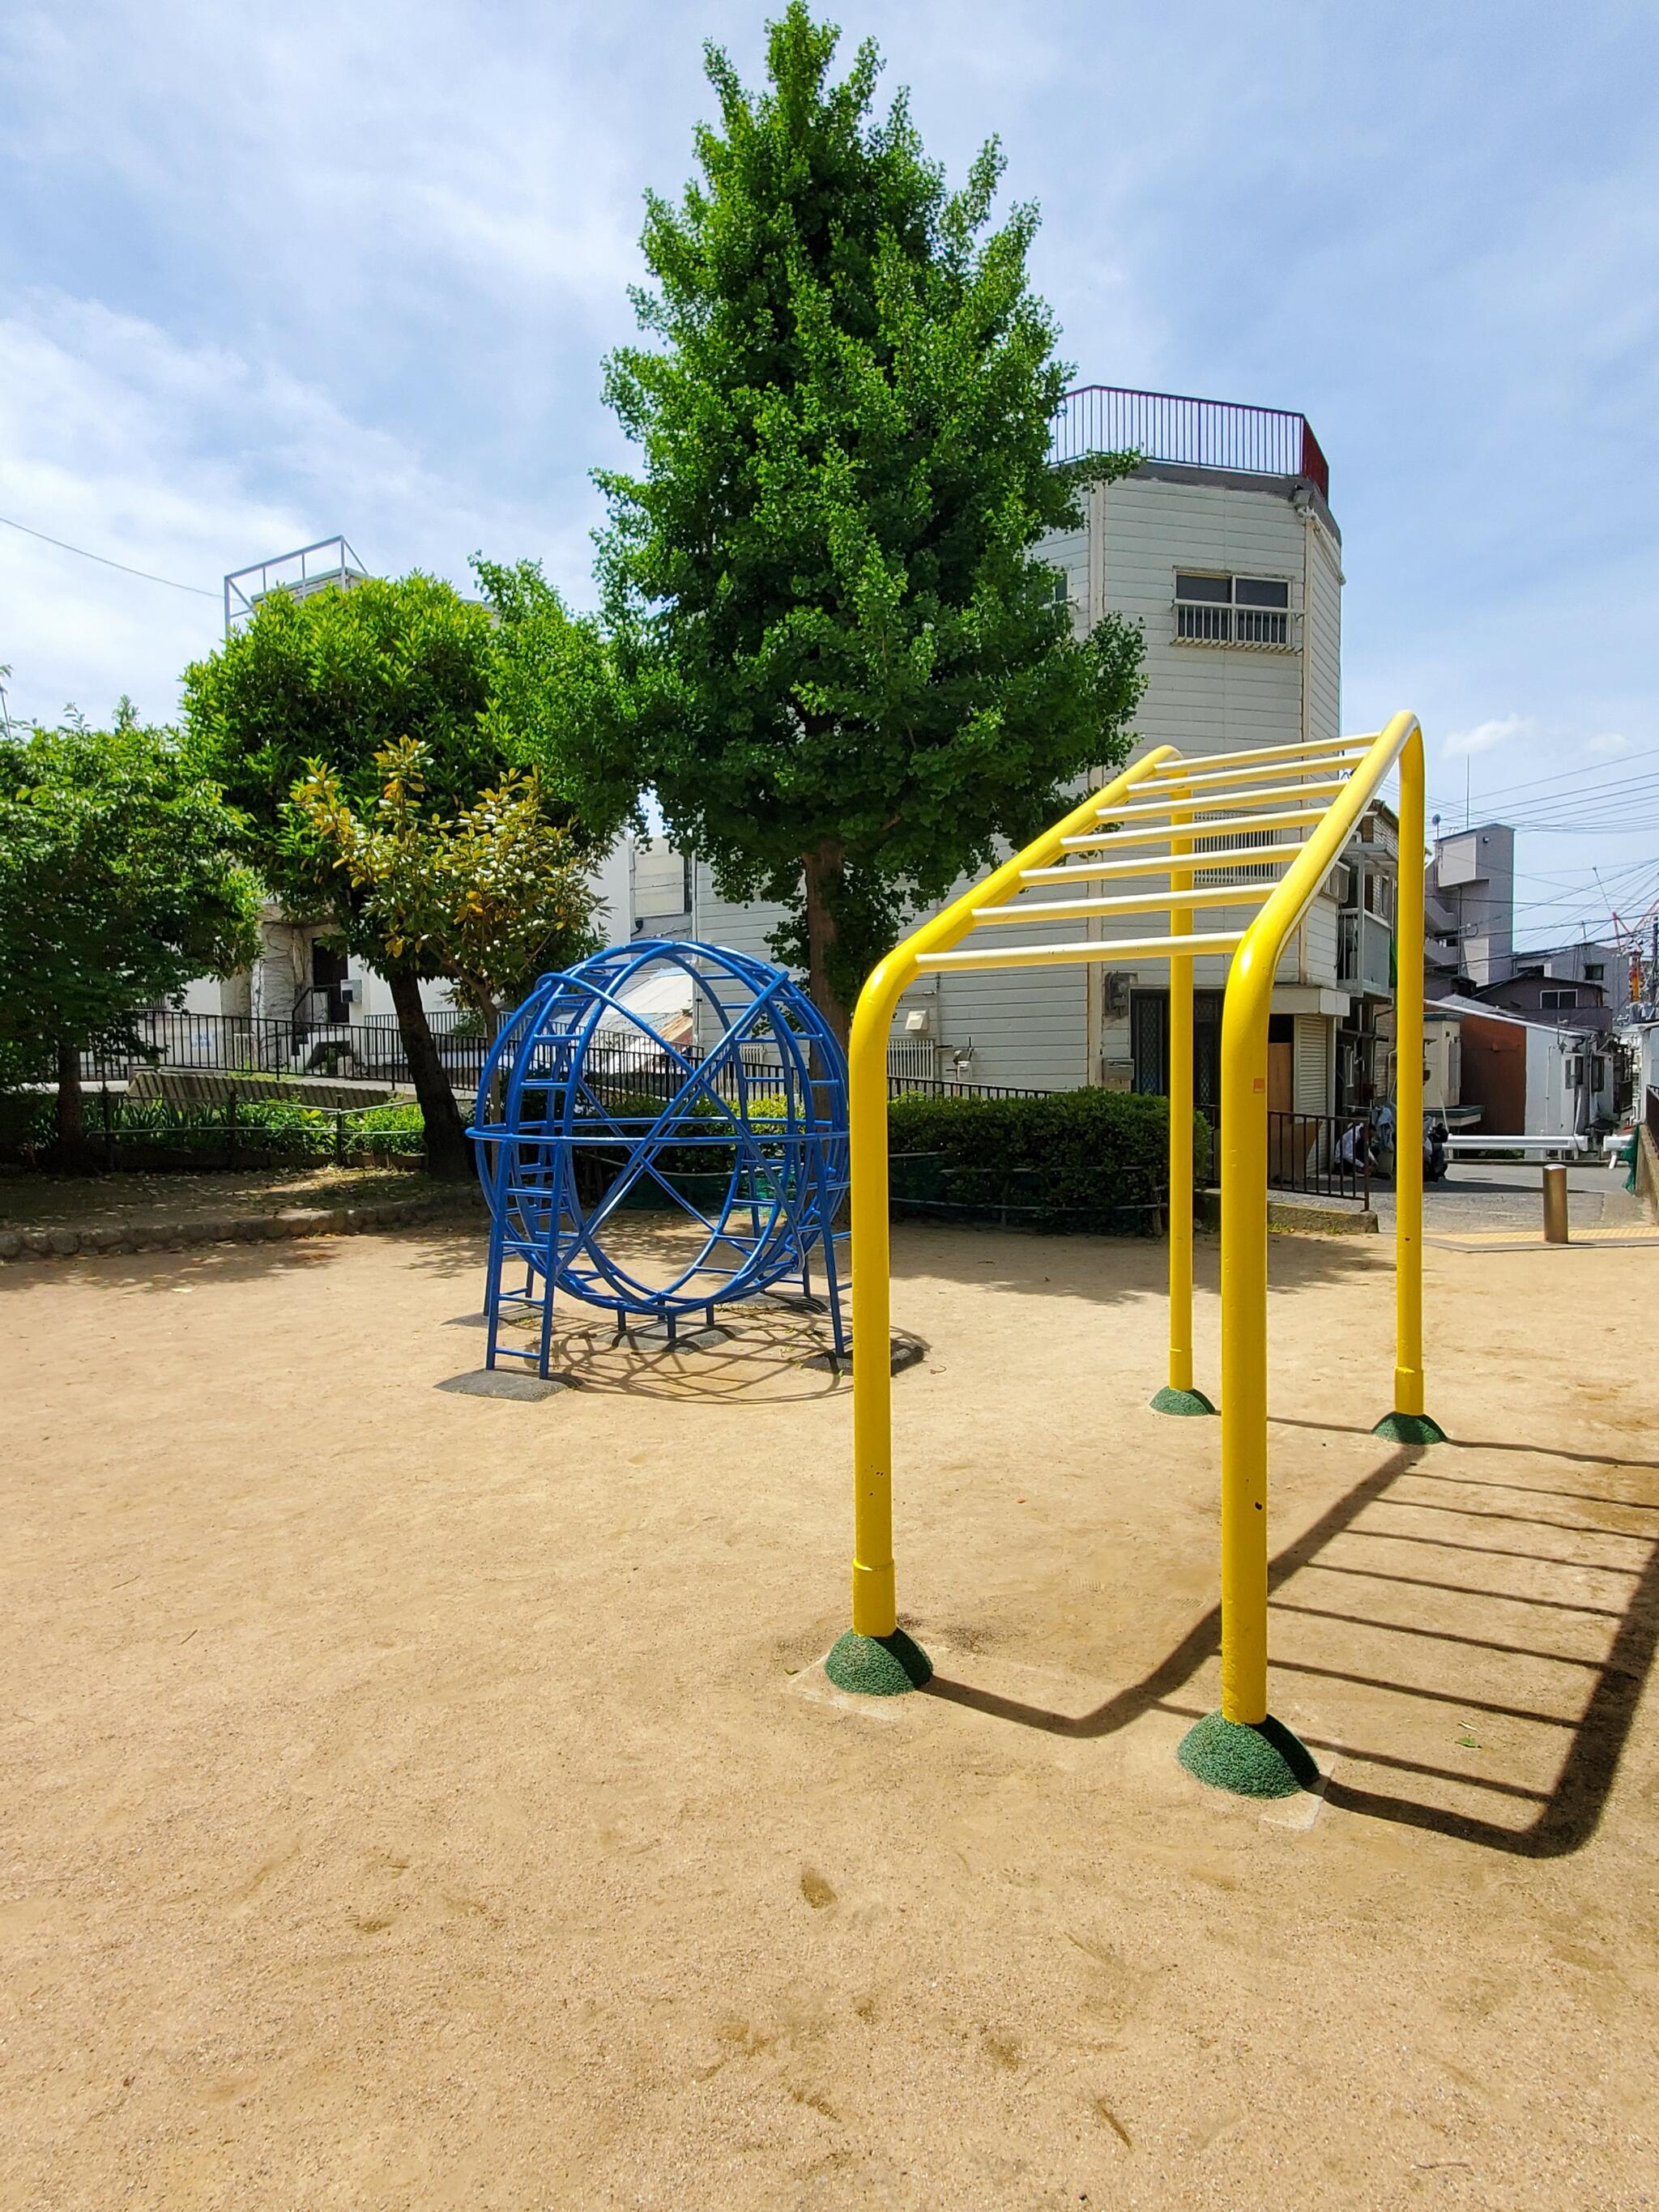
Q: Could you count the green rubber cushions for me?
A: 4